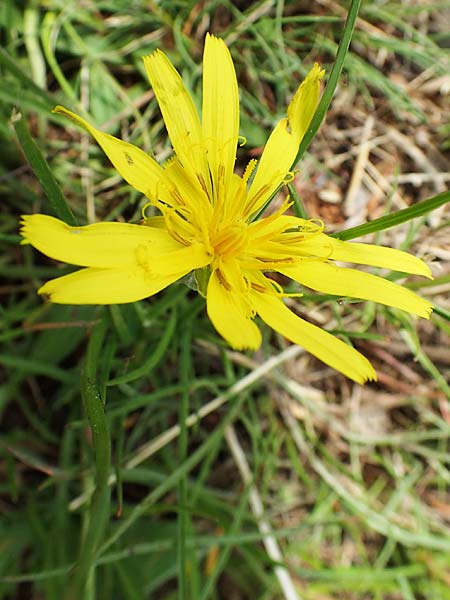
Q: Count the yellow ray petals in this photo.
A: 10